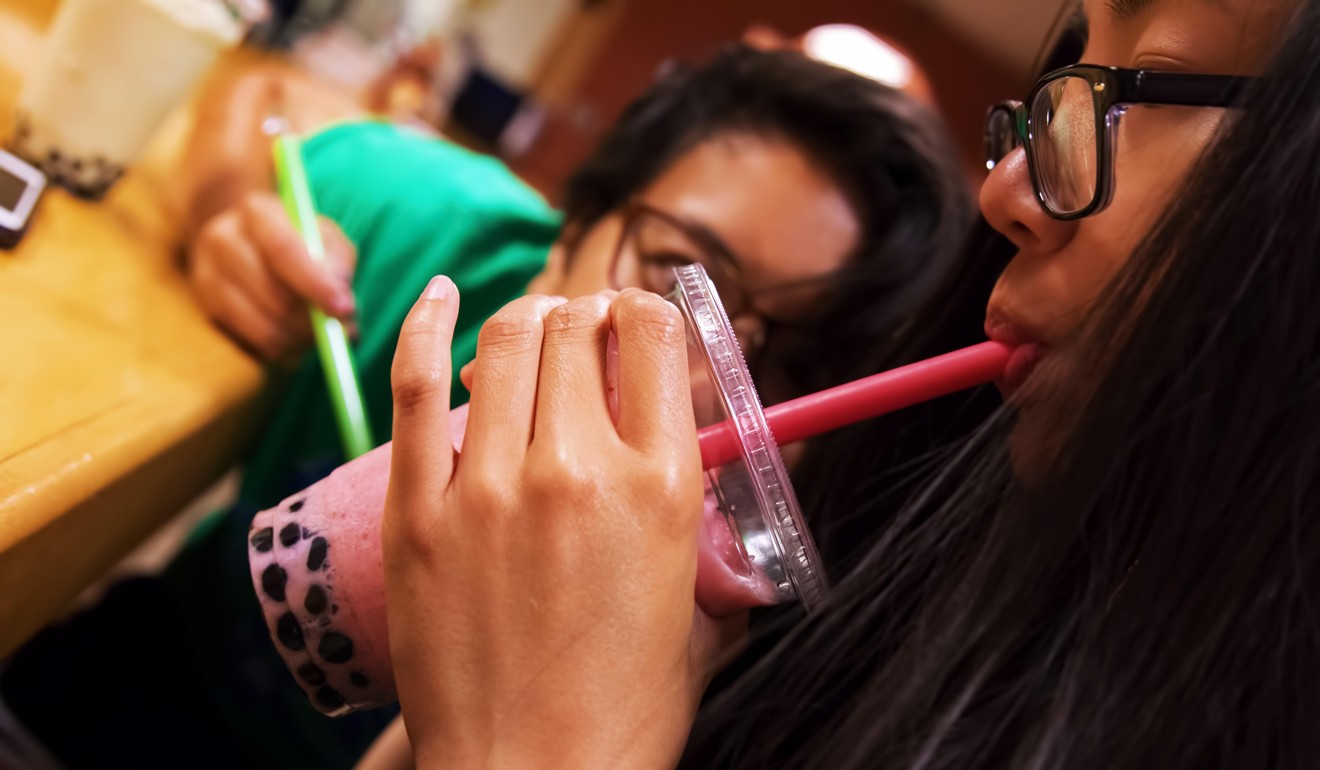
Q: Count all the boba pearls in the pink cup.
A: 11